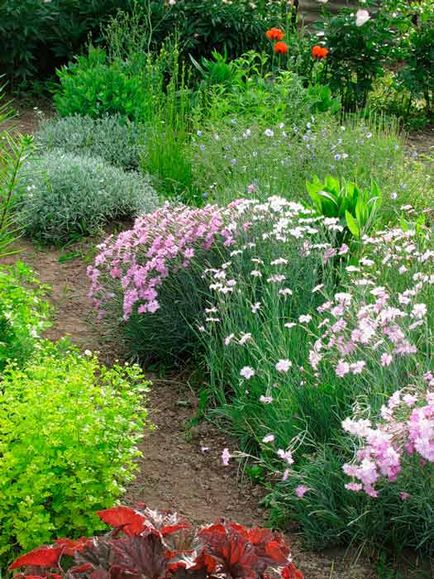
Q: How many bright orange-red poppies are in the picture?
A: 3